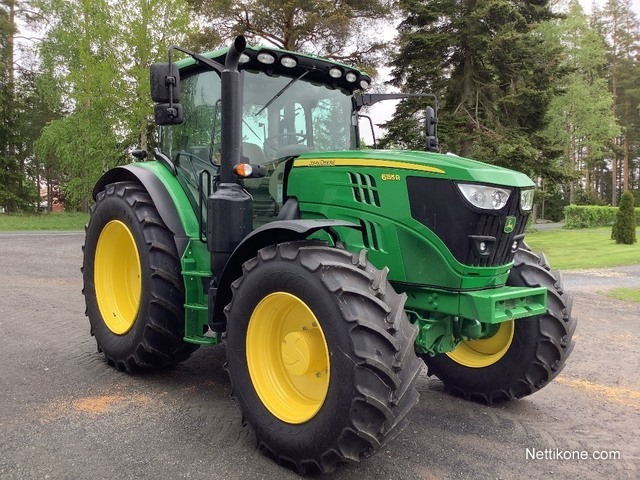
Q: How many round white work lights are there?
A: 6